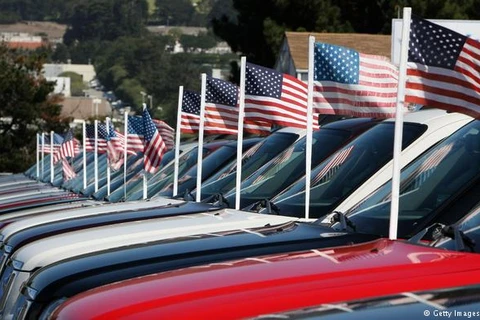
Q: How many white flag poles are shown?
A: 13